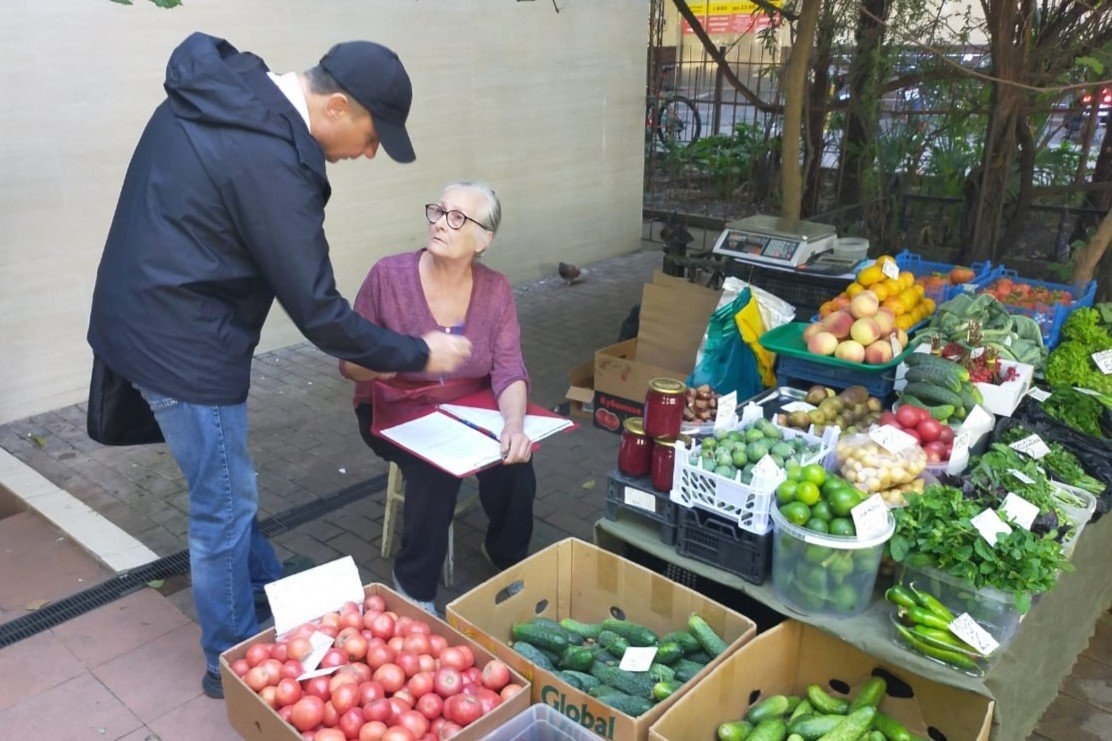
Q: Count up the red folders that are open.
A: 1